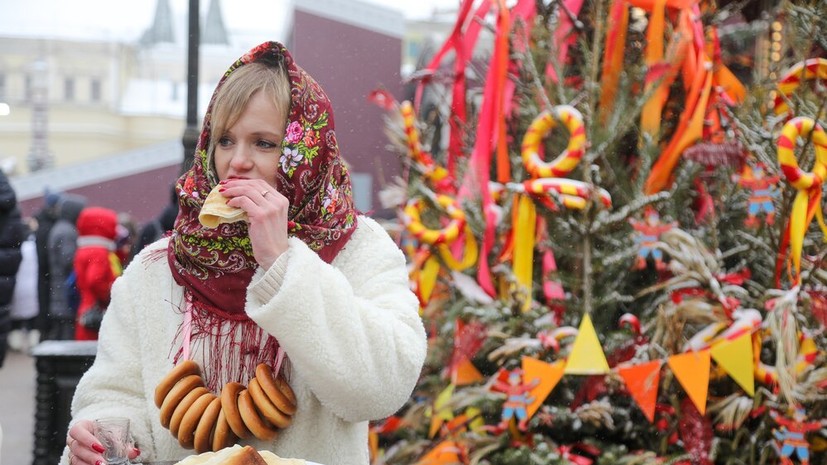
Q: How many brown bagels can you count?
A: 10